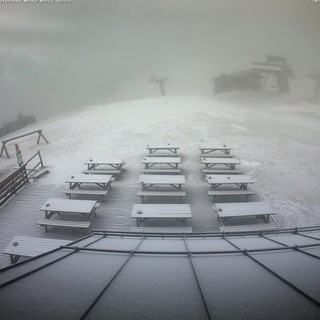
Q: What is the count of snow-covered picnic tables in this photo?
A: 12